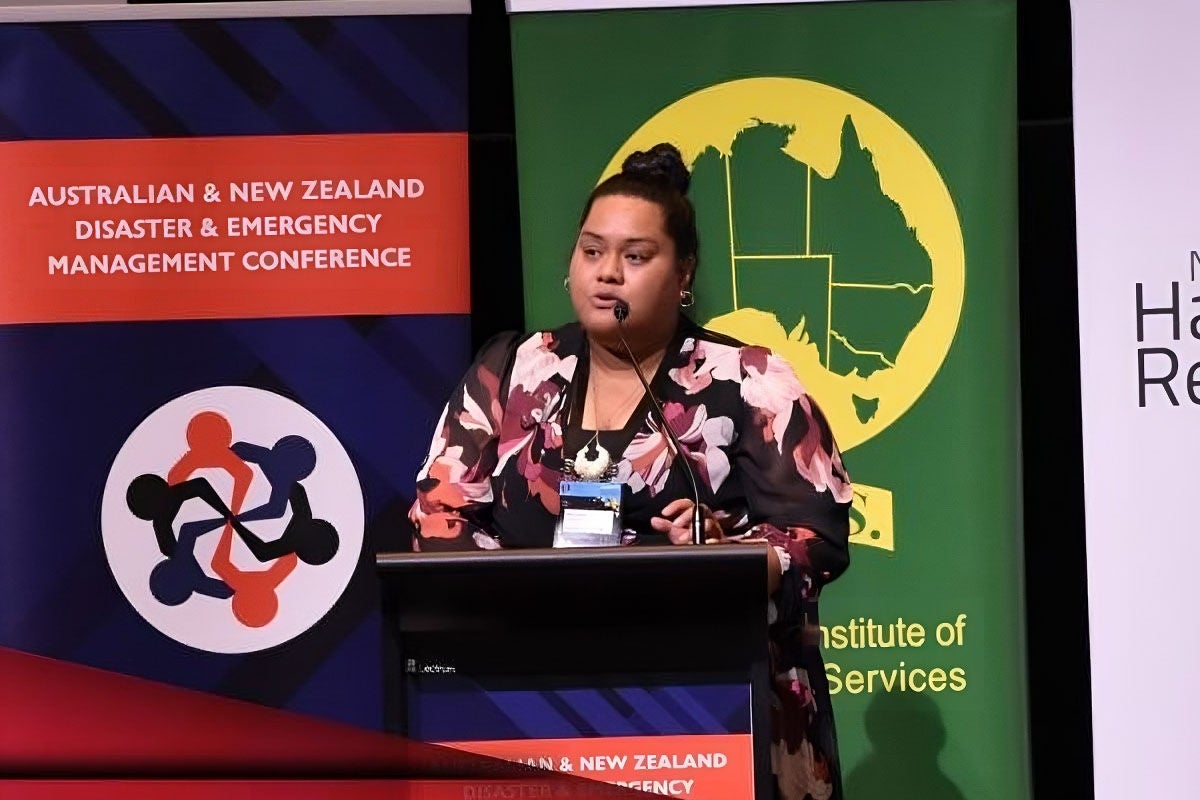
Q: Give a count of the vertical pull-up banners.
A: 3